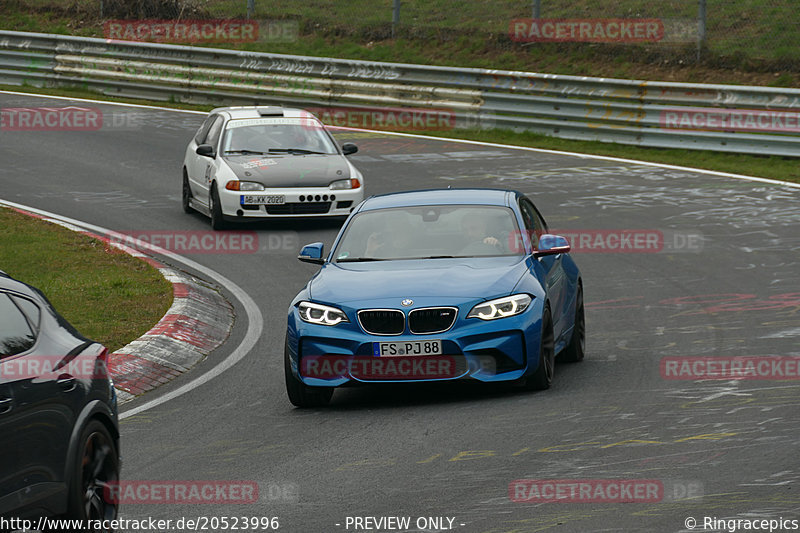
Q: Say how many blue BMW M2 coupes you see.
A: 1